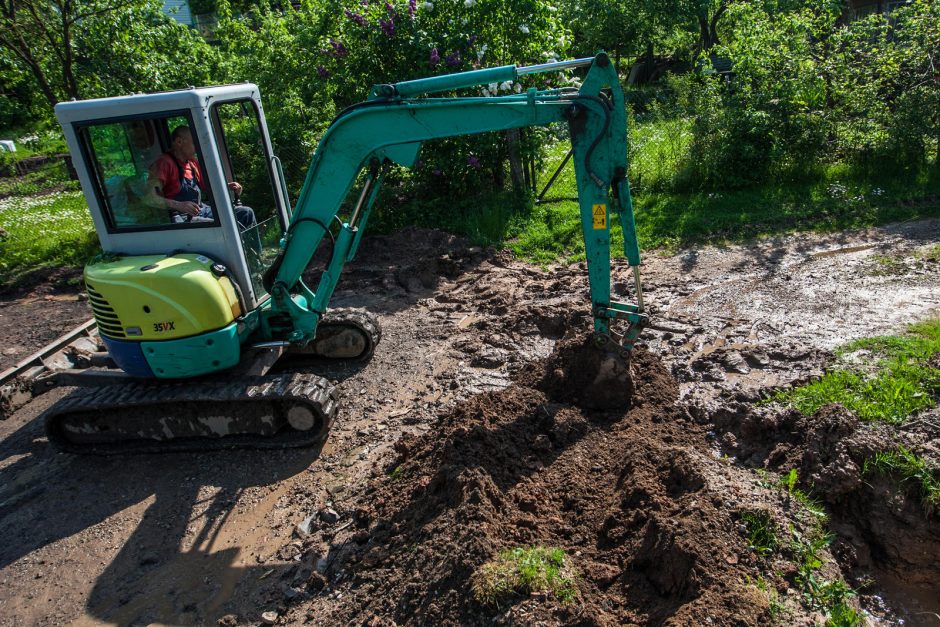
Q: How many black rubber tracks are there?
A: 2